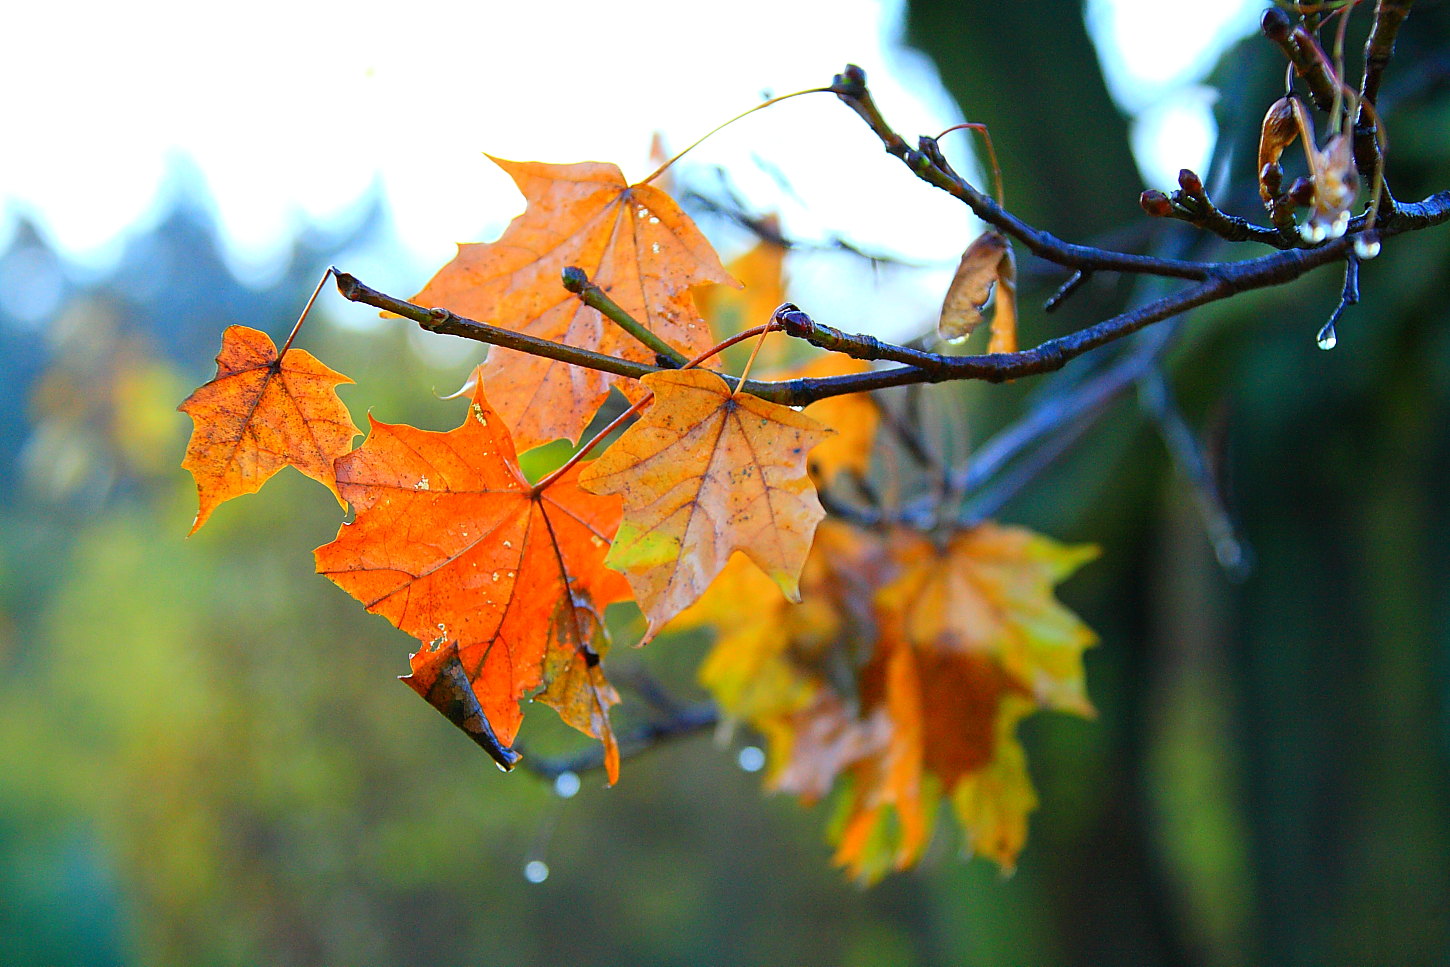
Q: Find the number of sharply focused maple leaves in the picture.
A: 4